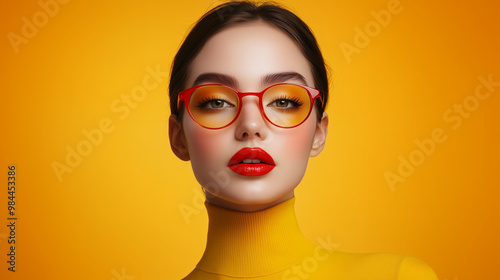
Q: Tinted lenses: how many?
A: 2